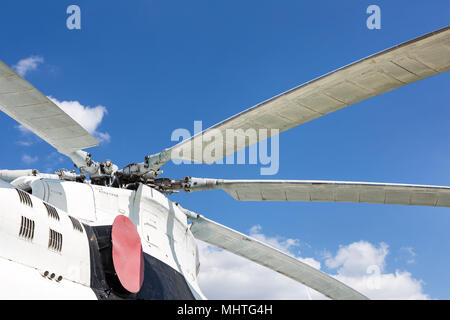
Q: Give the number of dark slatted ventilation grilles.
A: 5